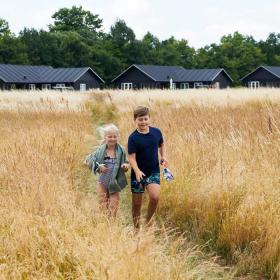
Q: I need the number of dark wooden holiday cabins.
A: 3